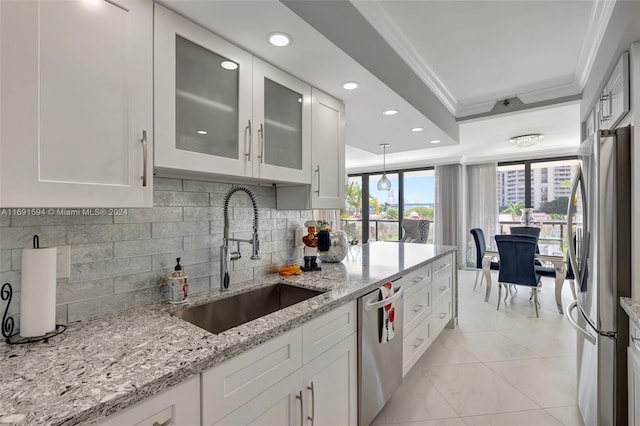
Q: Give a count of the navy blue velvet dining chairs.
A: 4